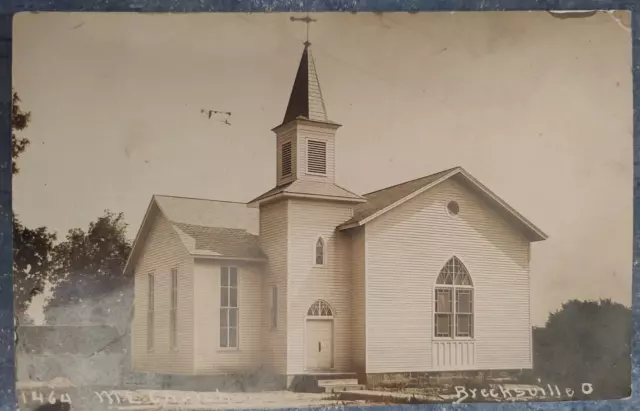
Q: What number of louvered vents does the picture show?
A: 2